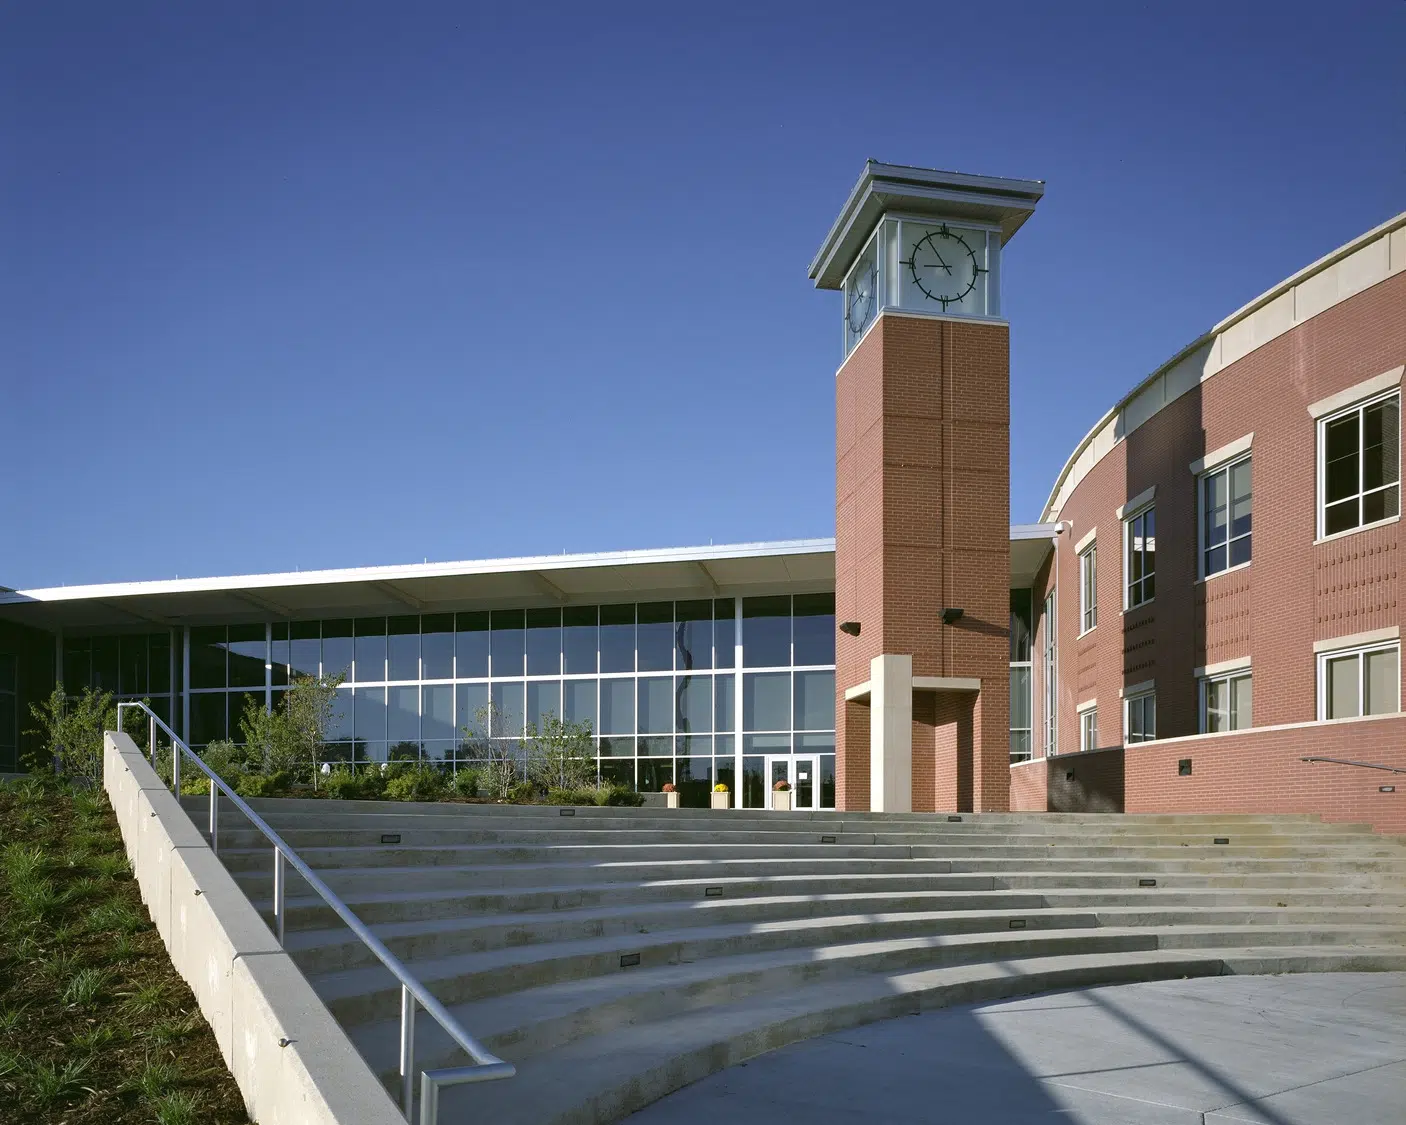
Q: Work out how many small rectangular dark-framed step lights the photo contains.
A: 9